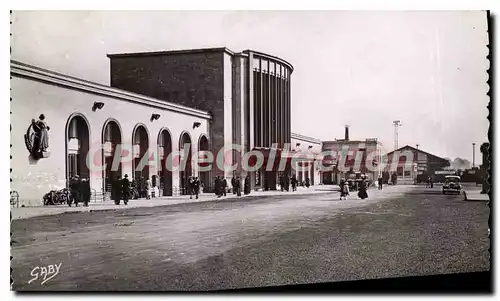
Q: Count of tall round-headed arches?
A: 6